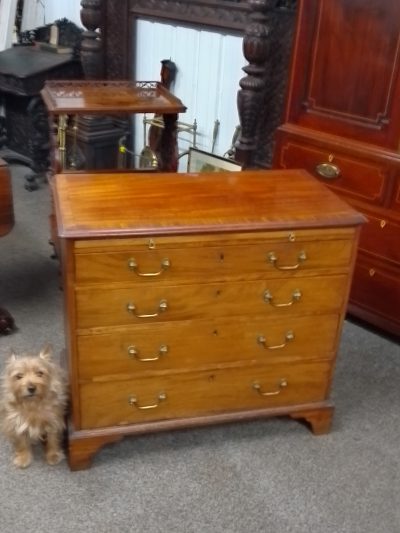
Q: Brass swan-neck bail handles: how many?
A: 8